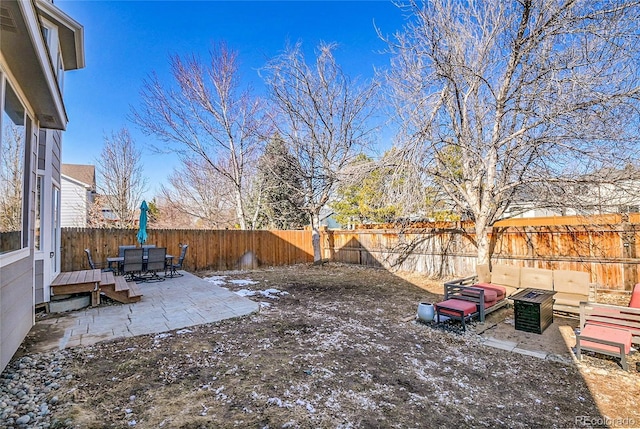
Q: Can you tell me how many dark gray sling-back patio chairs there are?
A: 6